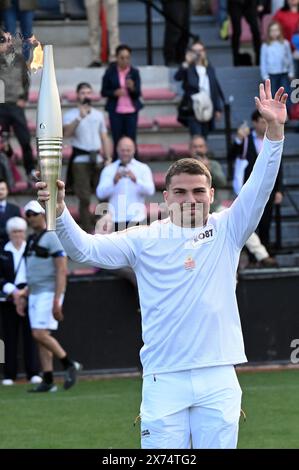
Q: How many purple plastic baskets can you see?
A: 0